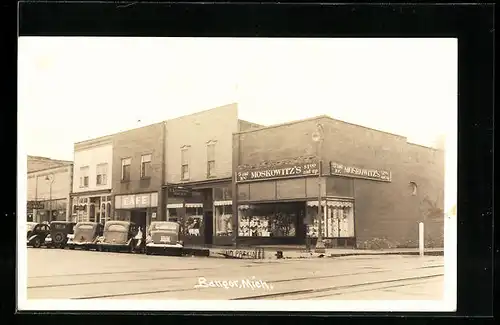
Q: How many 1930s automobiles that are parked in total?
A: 5